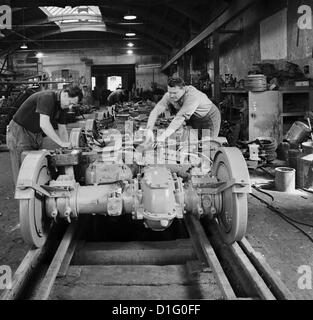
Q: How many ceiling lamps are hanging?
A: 6